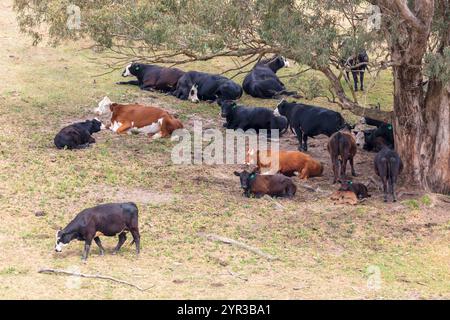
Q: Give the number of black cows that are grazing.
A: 1